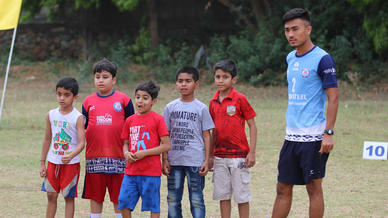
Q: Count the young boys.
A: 5